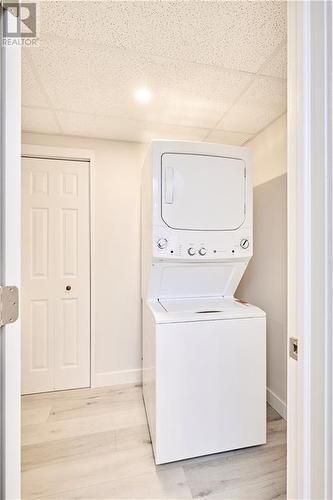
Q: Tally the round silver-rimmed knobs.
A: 4